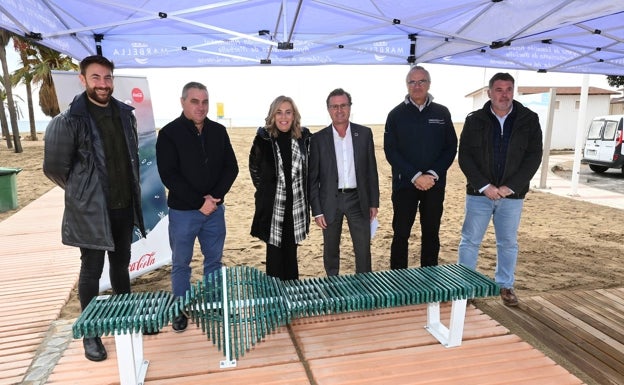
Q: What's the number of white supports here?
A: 3